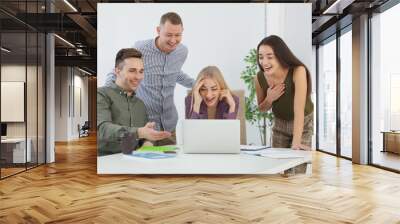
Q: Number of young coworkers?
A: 4